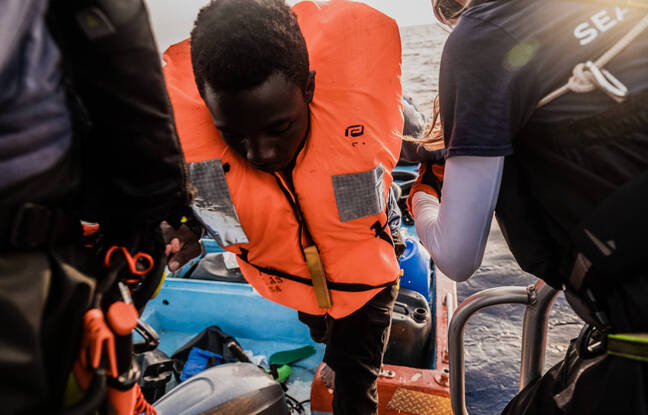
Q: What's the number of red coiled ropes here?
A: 1